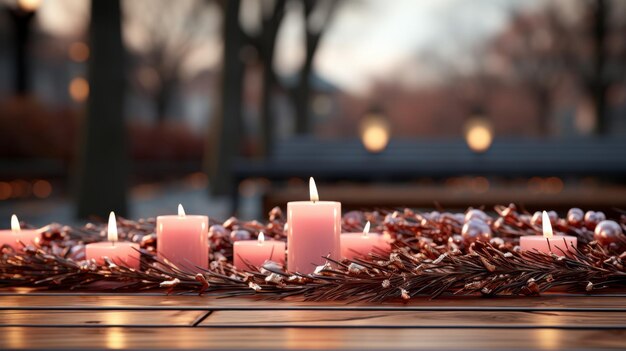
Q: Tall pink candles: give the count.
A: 2